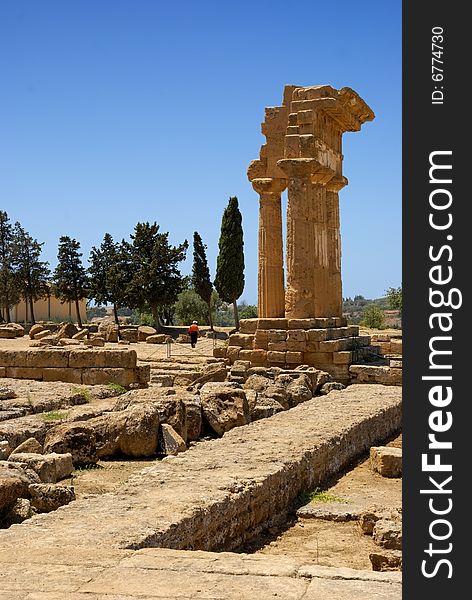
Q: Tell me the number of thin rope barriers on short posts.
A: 1